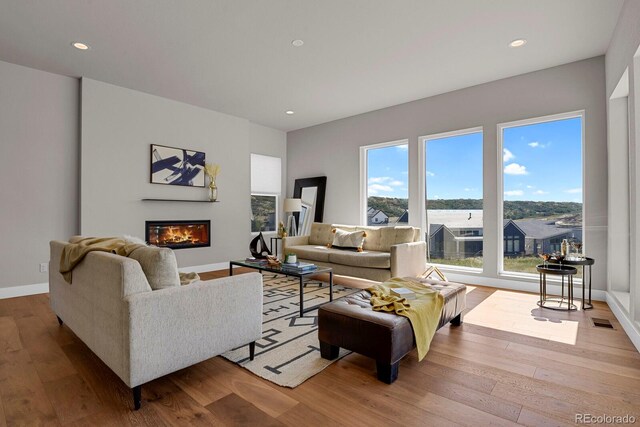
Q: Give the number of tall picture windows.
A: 3